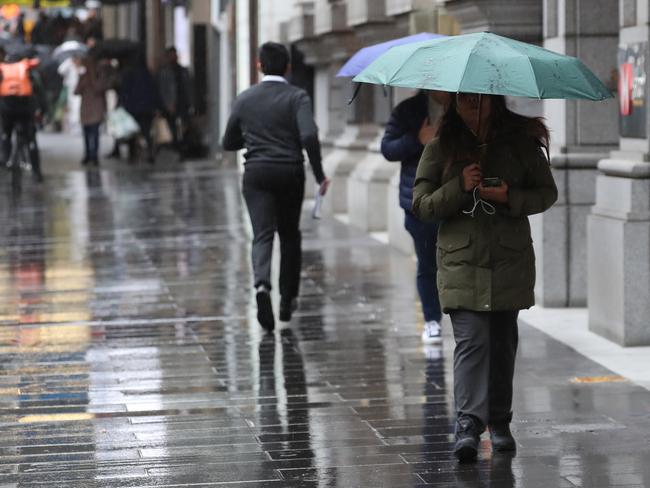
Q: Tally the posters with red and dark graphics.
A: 1